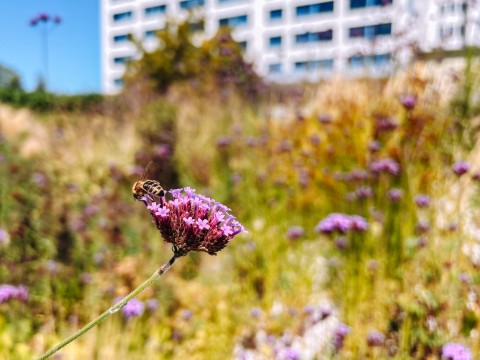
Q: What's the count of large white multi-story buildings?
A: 1